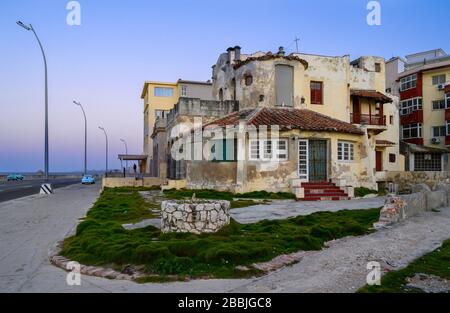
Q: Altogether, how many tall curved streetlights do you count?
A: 4